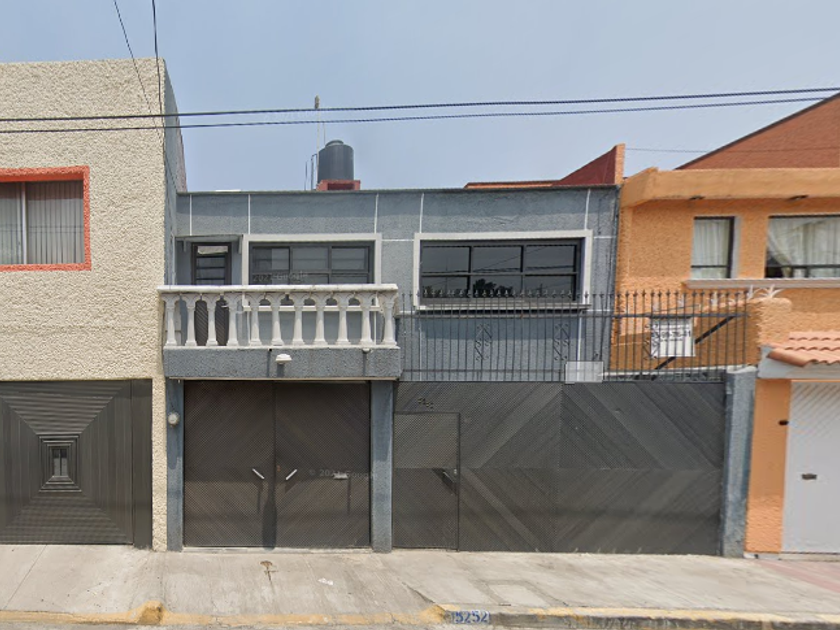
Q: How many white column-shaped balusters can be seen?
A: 11